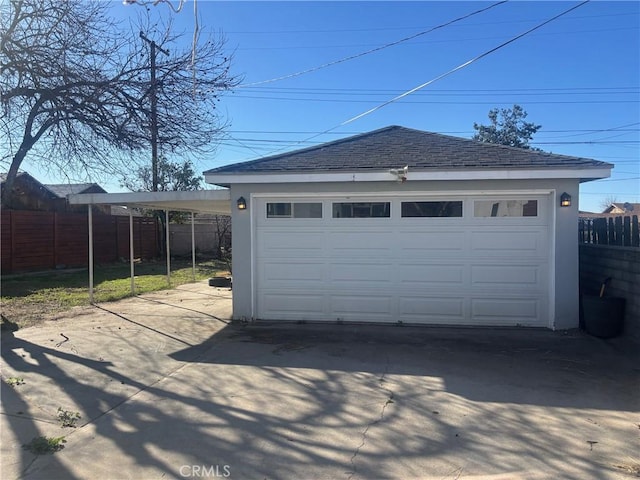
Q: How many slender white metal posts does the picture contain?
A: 4